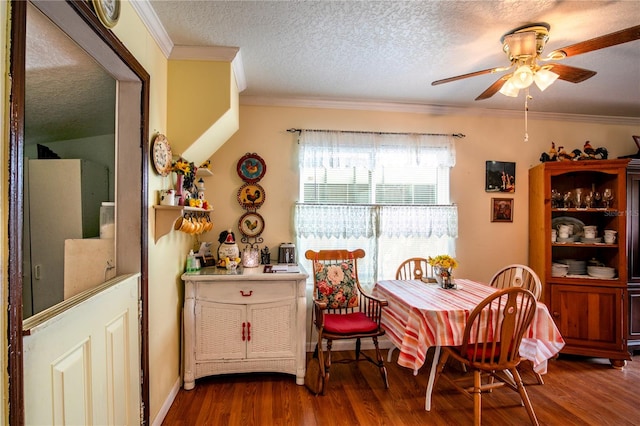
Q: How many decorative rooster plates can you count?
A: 3